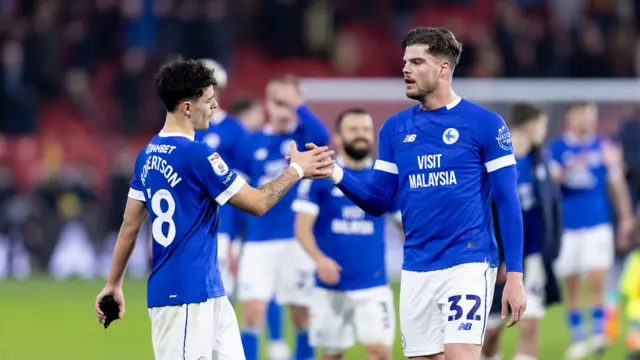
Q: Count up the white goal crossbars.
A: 1